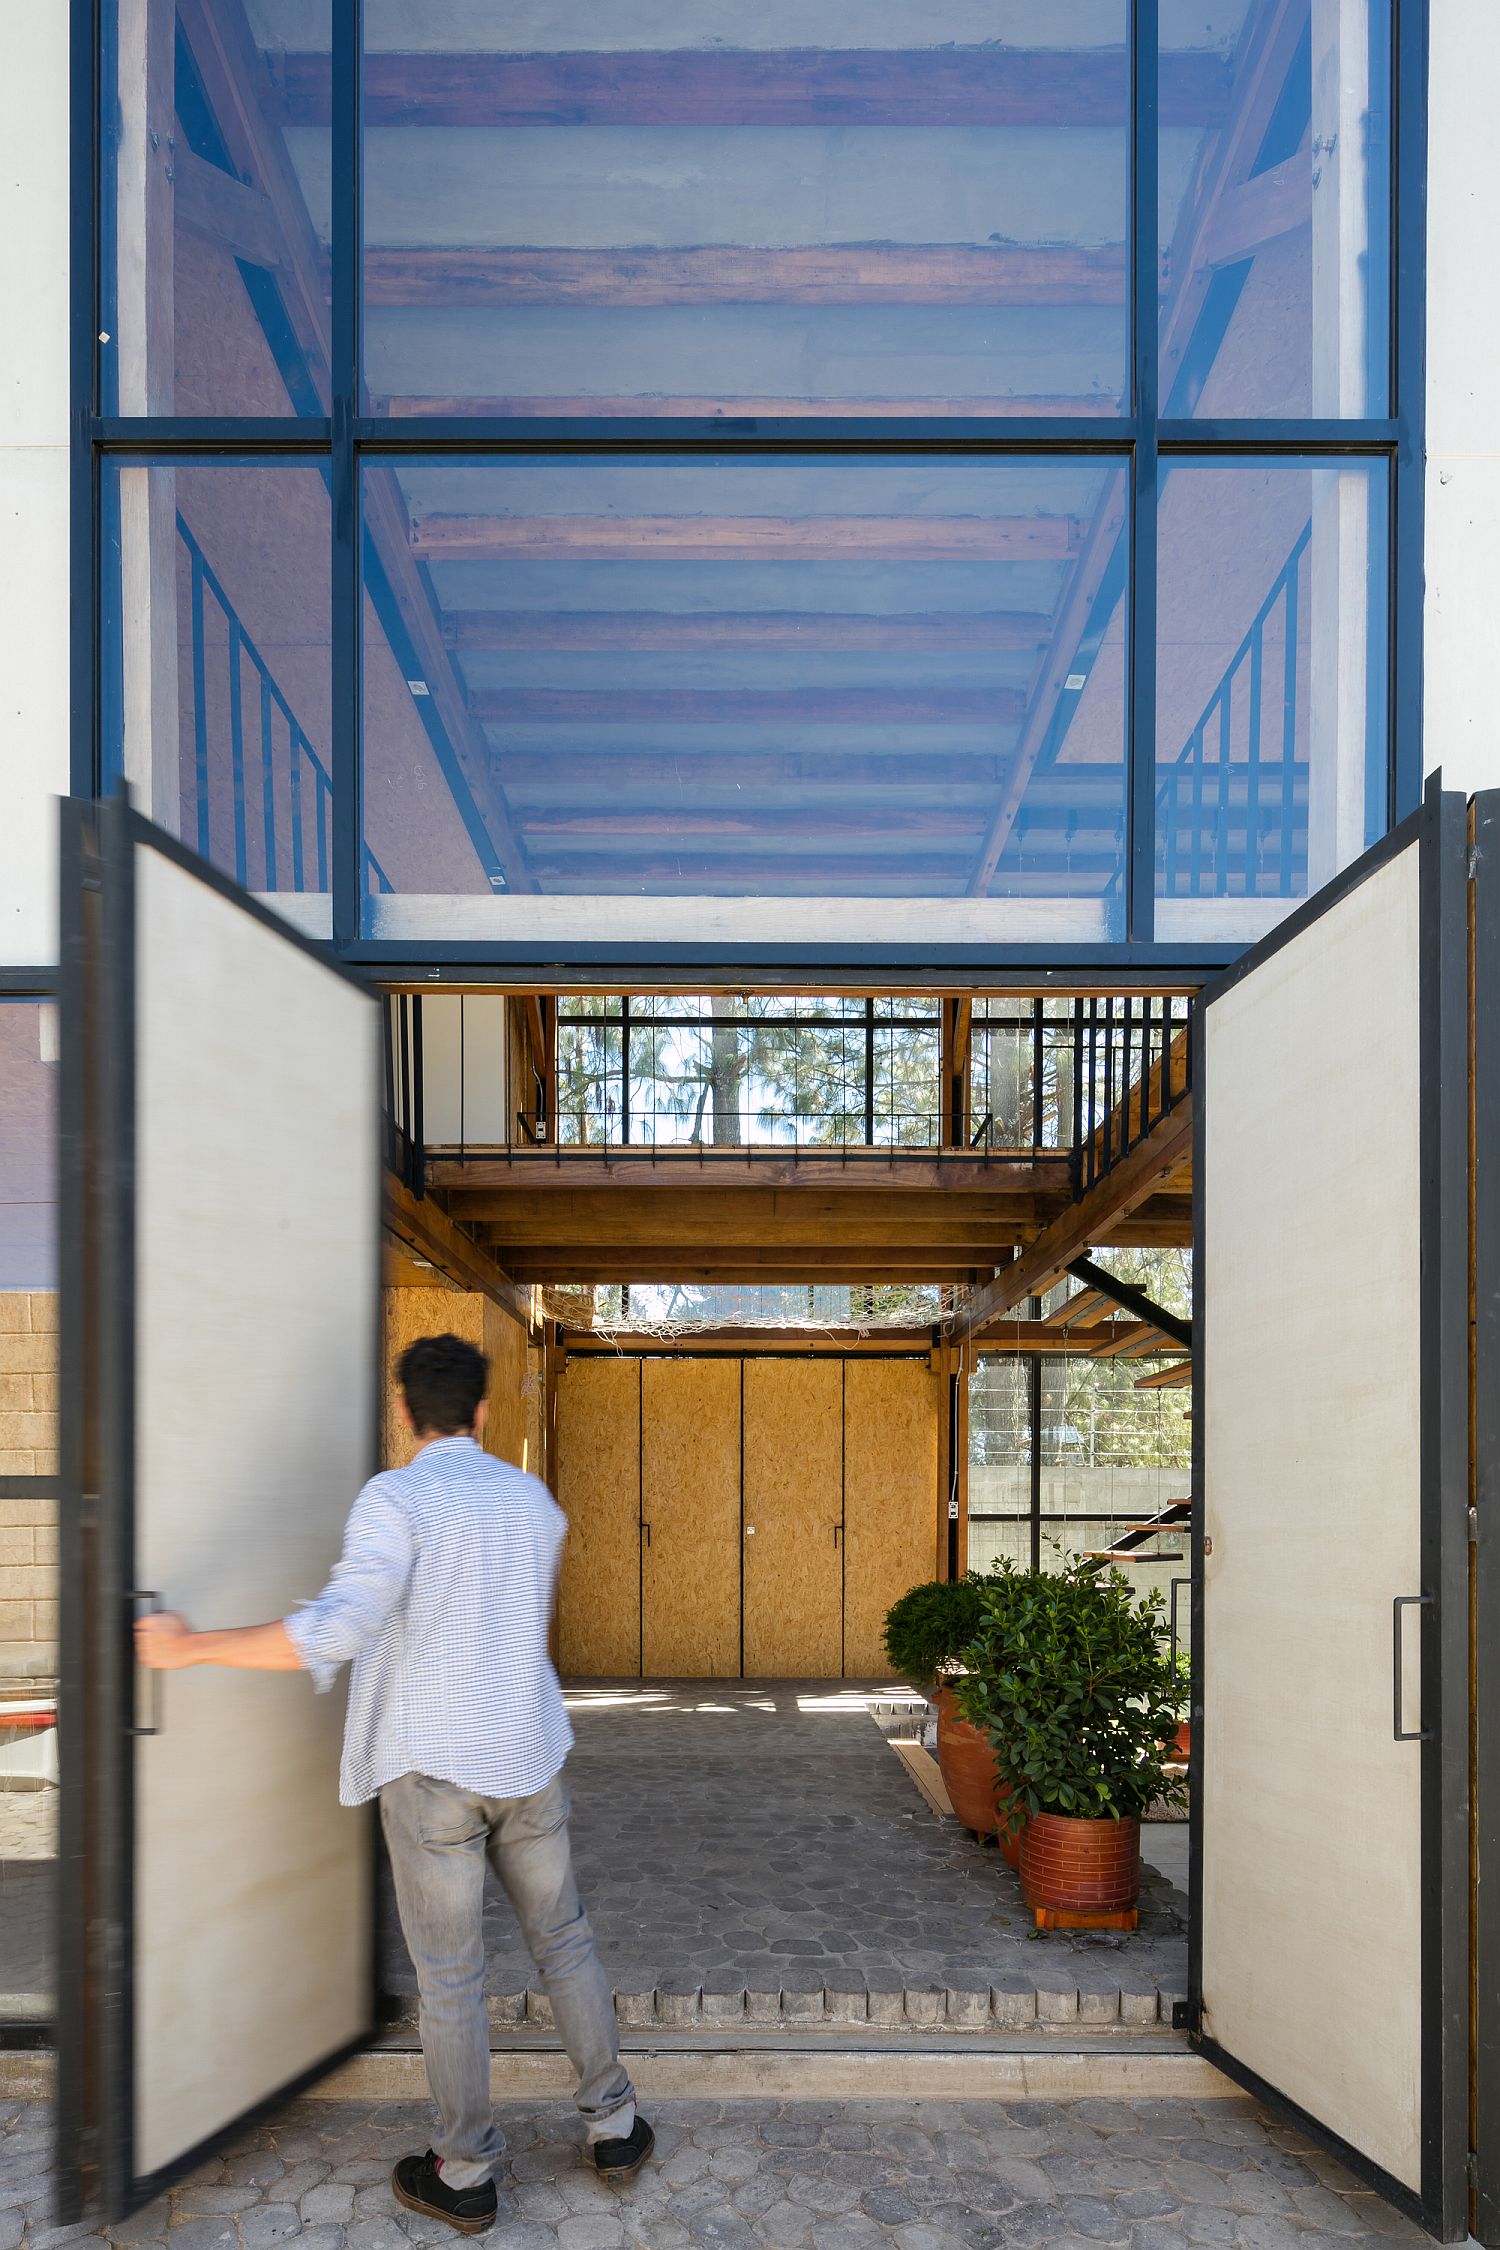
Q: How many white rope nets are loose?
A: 1